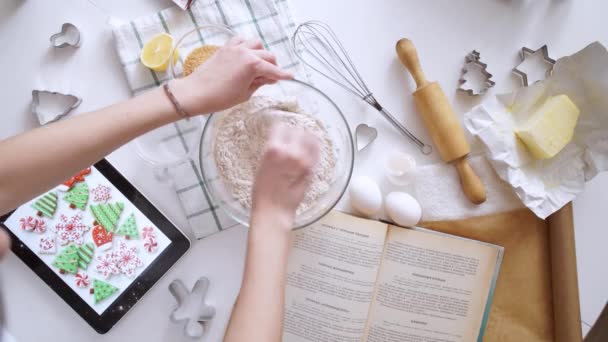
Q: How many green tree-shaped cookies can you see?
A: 7